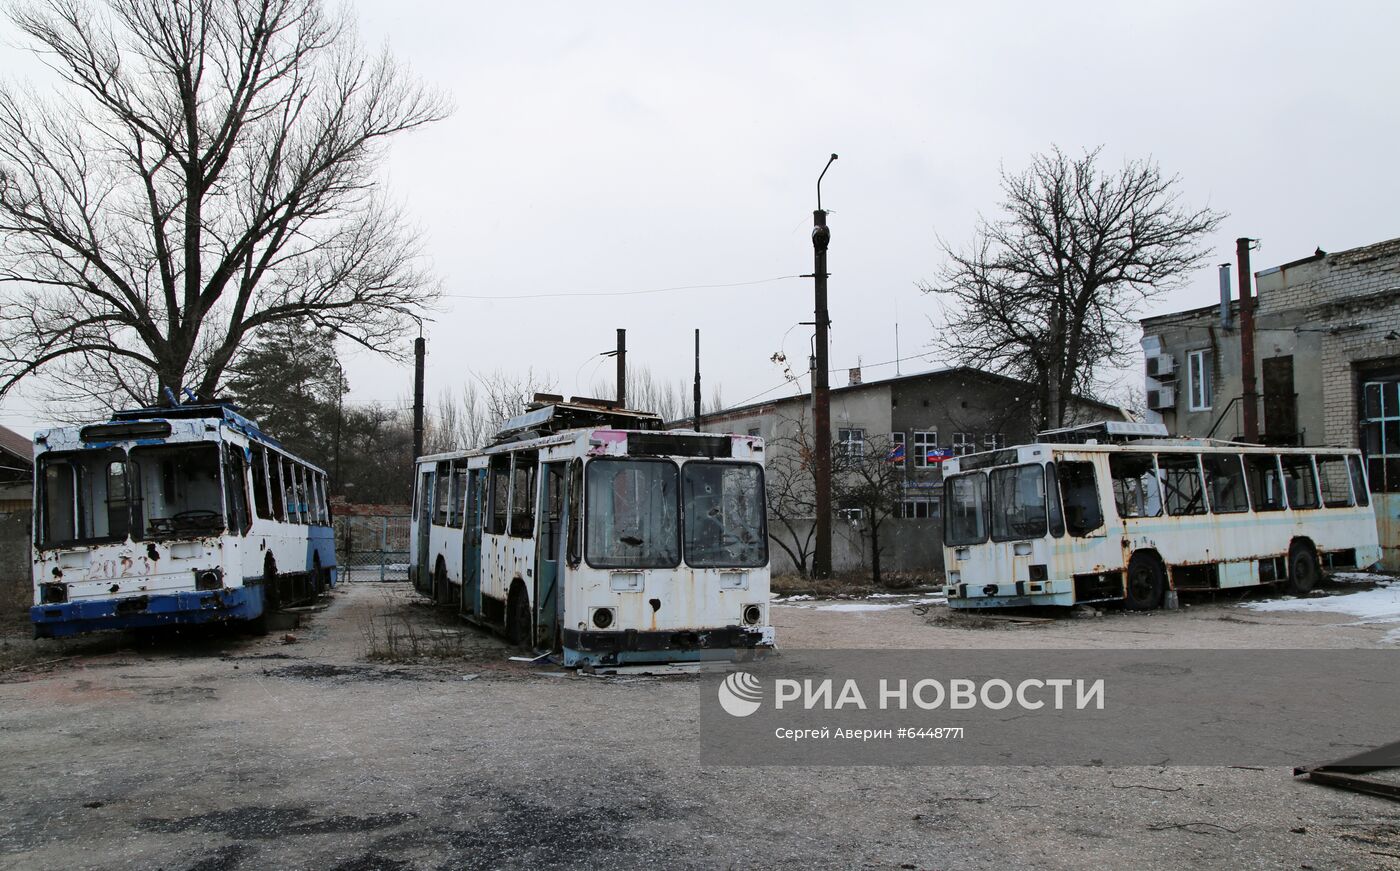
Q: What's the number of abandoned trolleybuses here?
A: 3